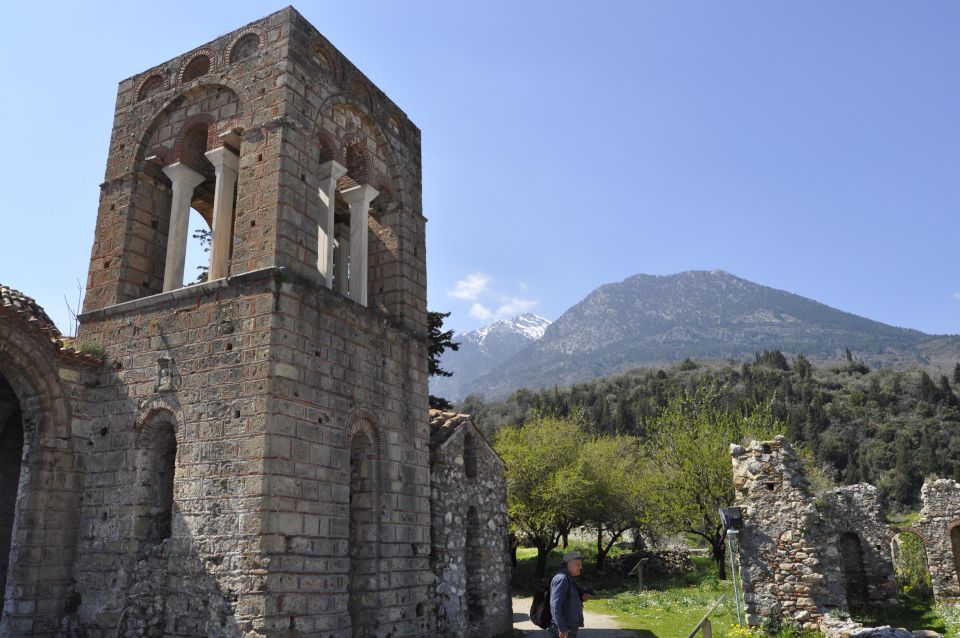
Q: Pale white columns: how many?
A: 4